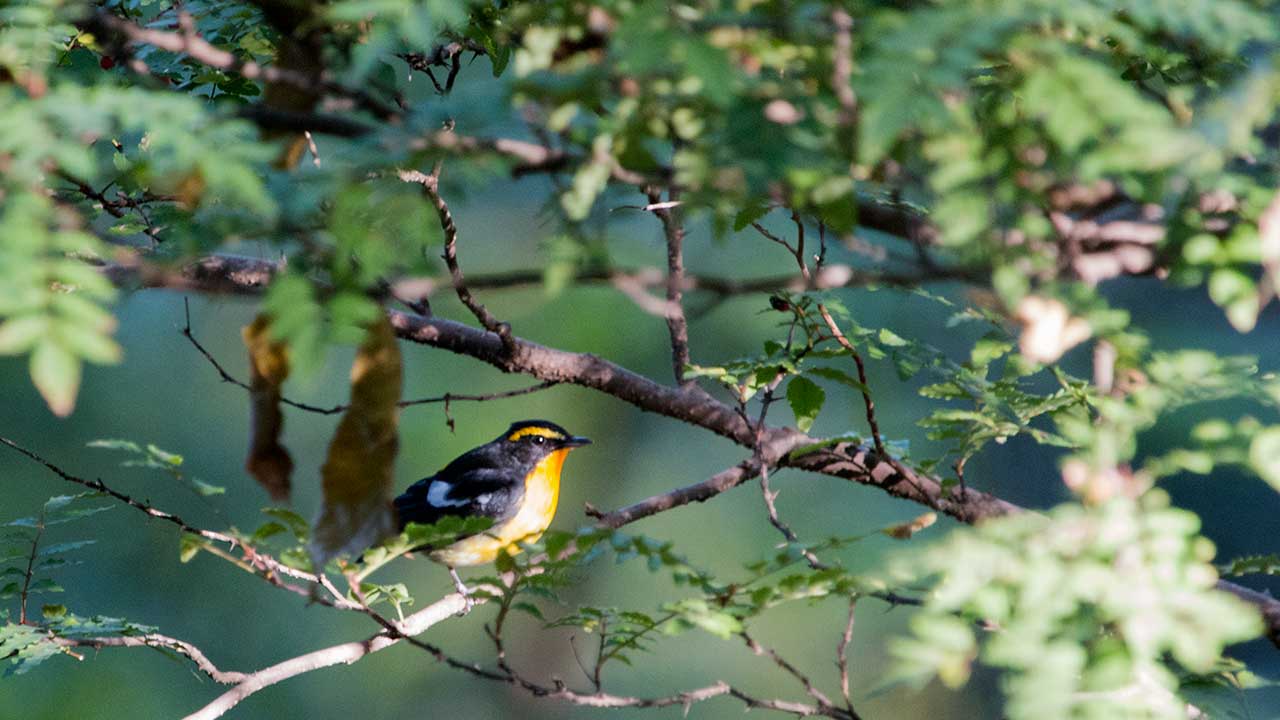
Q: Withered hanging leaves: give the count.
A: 2